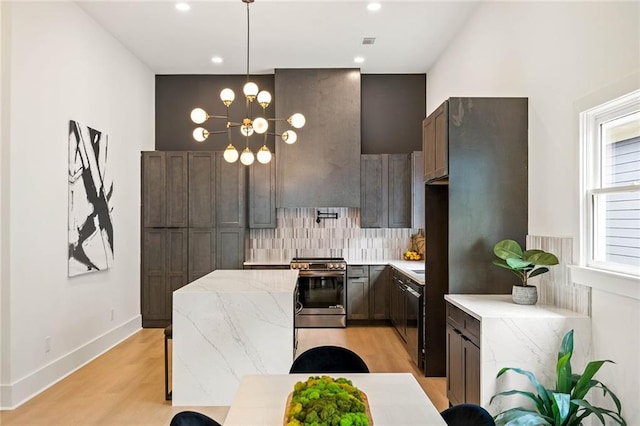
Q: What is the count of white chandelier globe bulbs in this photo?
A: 12